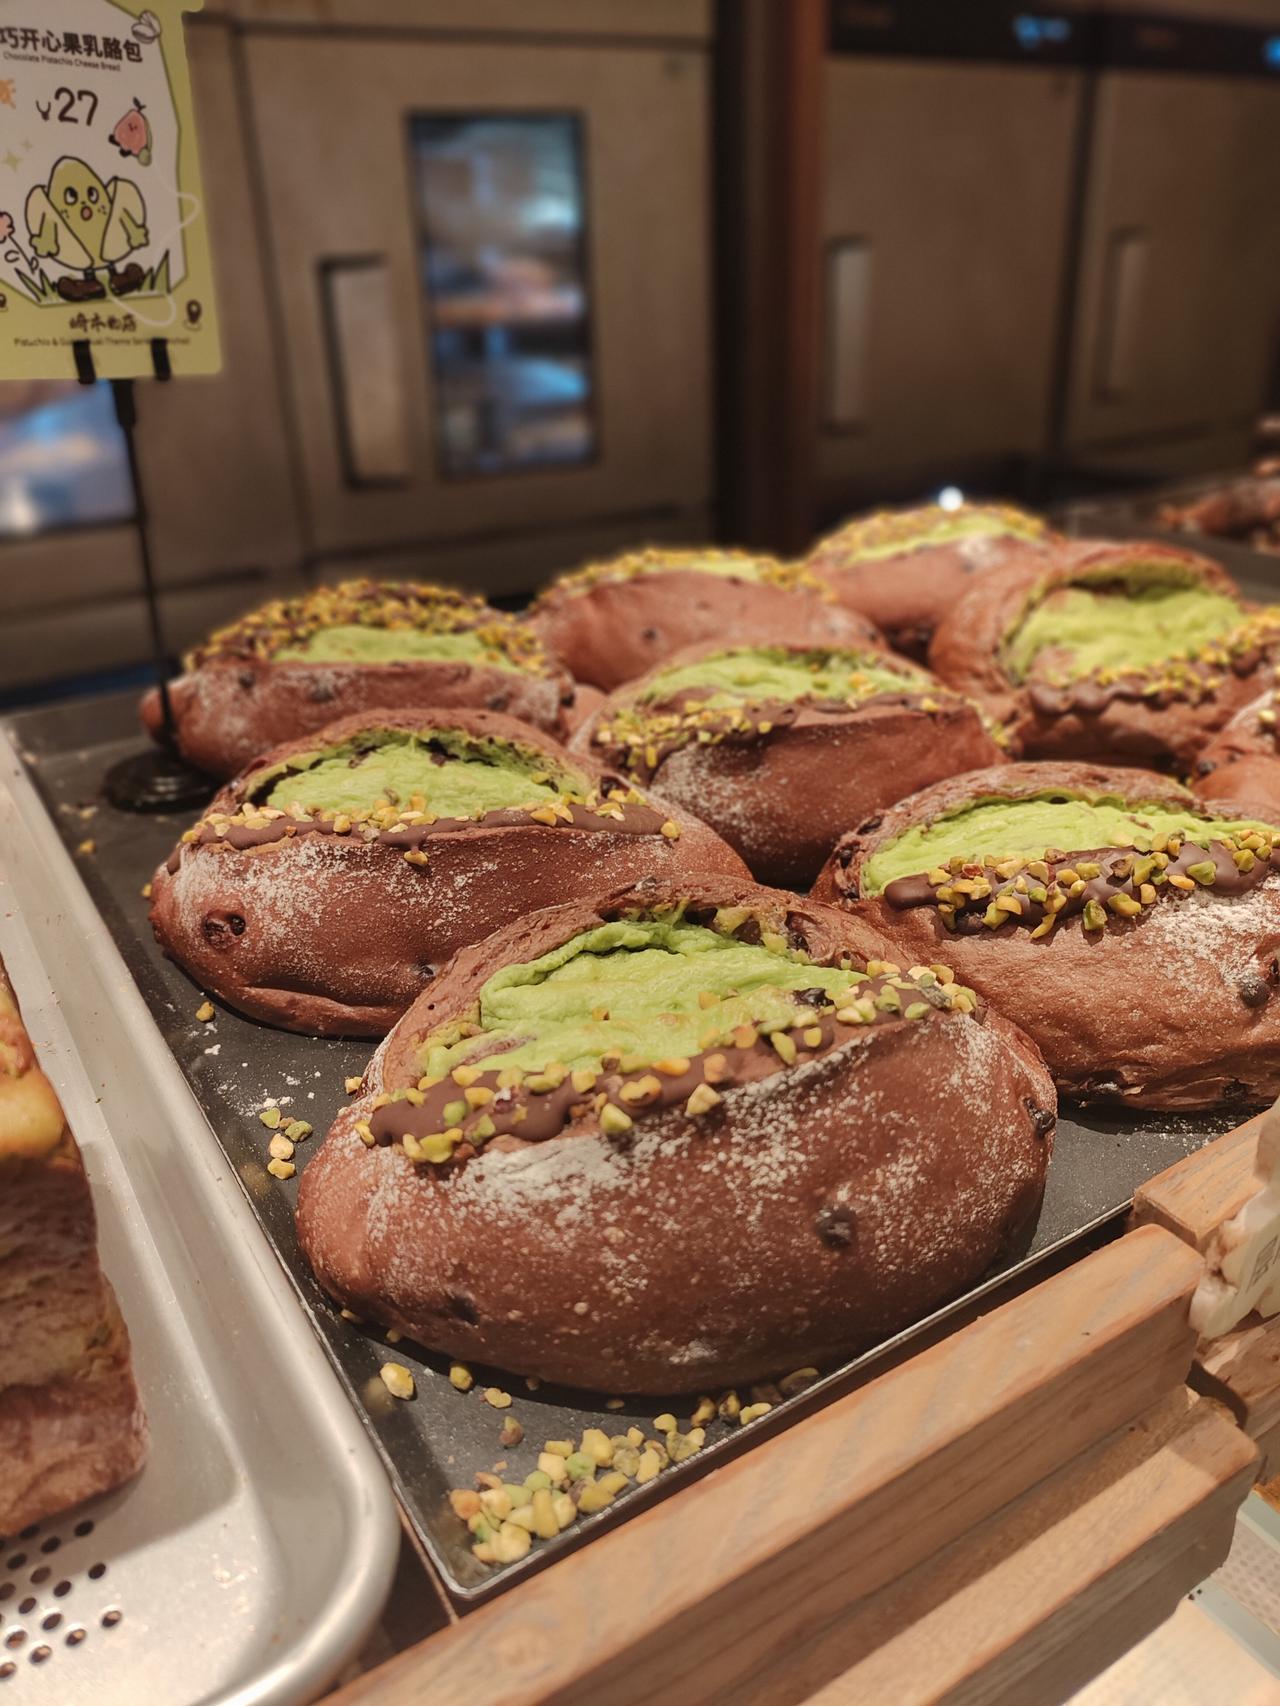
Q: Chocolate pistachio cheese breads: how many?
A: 9